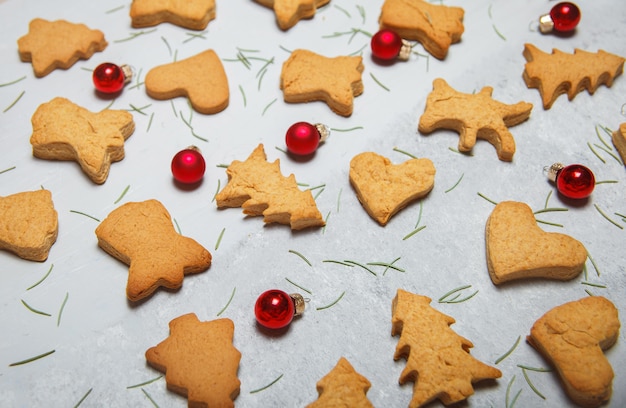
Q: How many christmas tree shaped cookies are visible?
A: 6